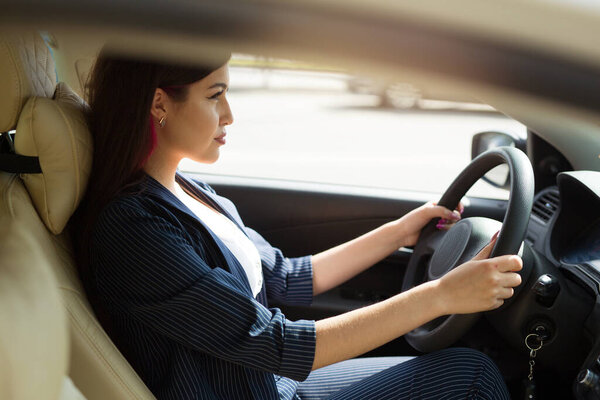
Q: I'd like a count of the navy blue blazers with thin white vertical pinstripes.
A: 1